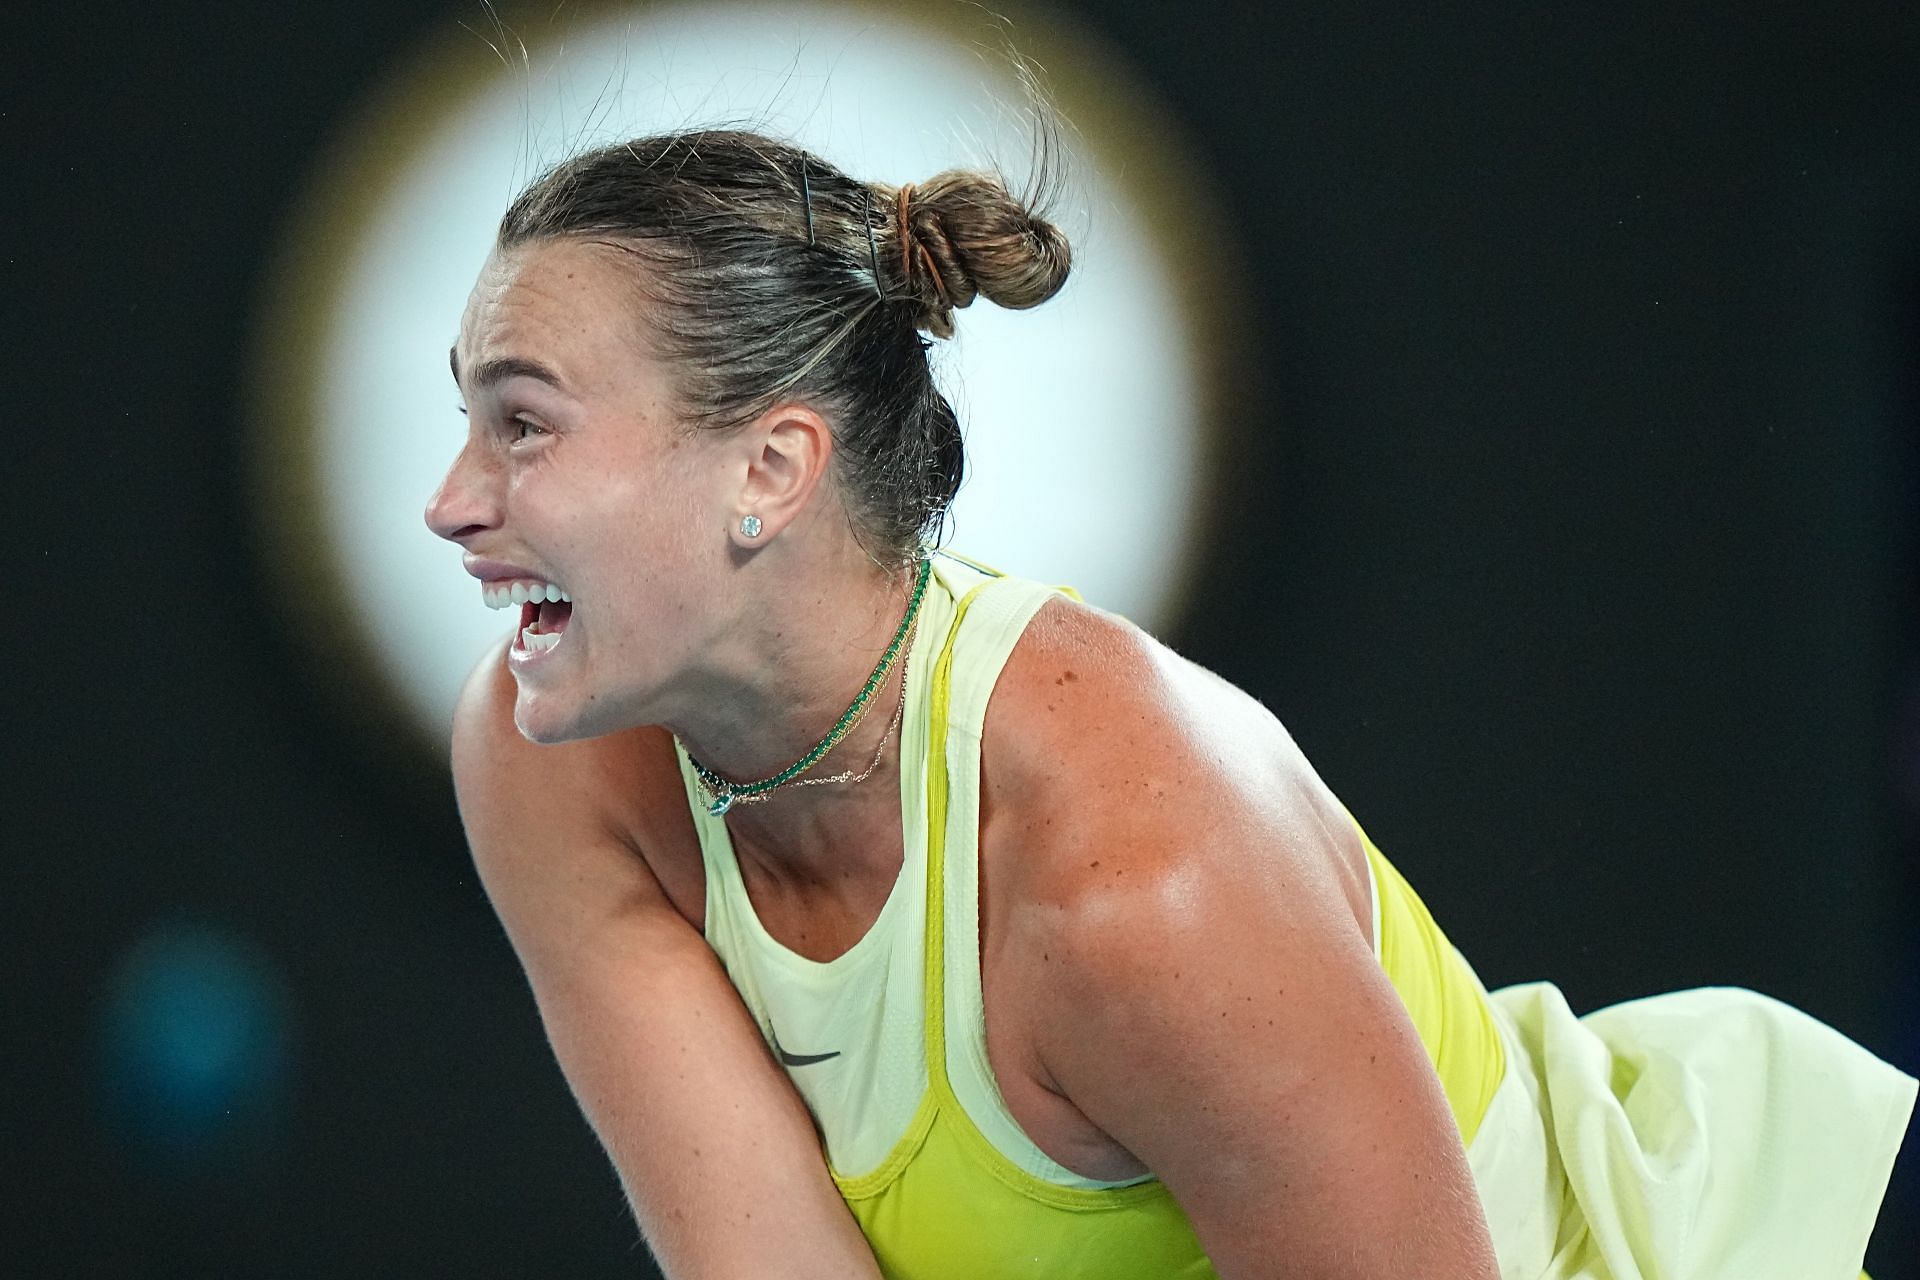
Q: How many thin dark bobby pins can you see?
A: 2